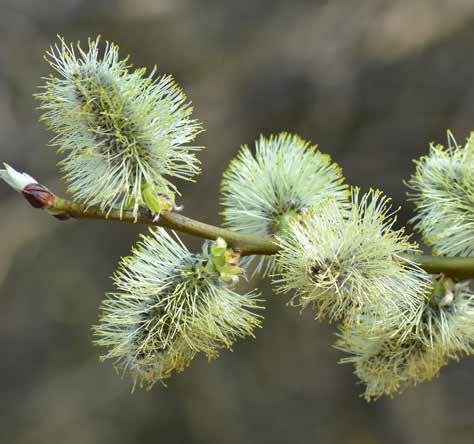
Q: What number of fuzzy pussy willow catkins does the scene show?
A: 6